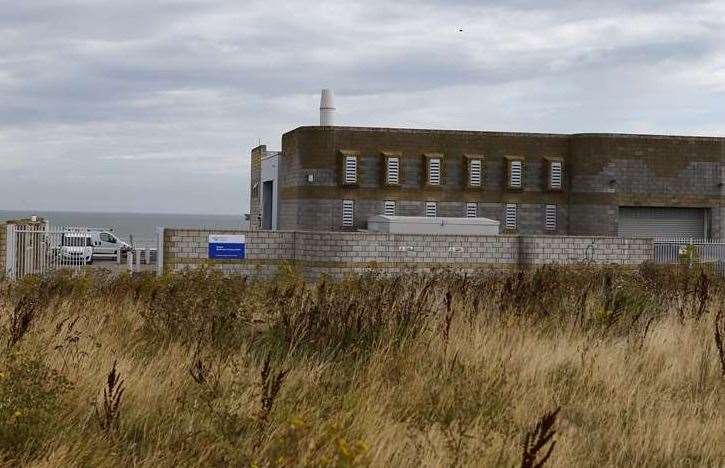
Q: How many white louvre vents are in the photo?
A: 12